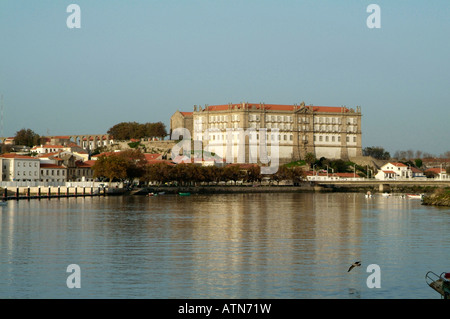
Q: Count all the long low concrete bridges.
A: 1